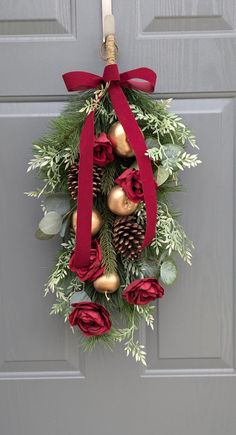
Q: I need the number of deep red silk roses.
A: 5